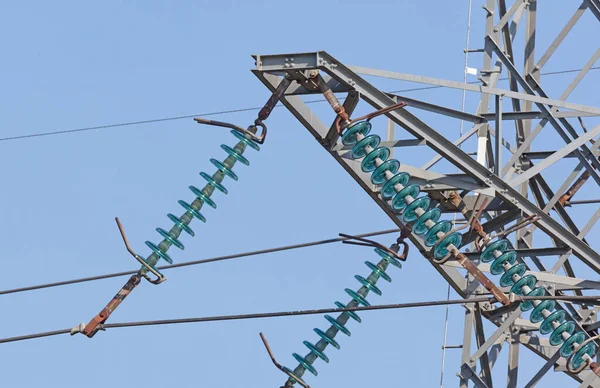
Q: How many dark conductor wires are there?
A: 3